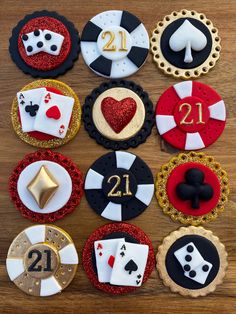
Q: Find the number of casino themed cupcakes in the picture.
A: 12